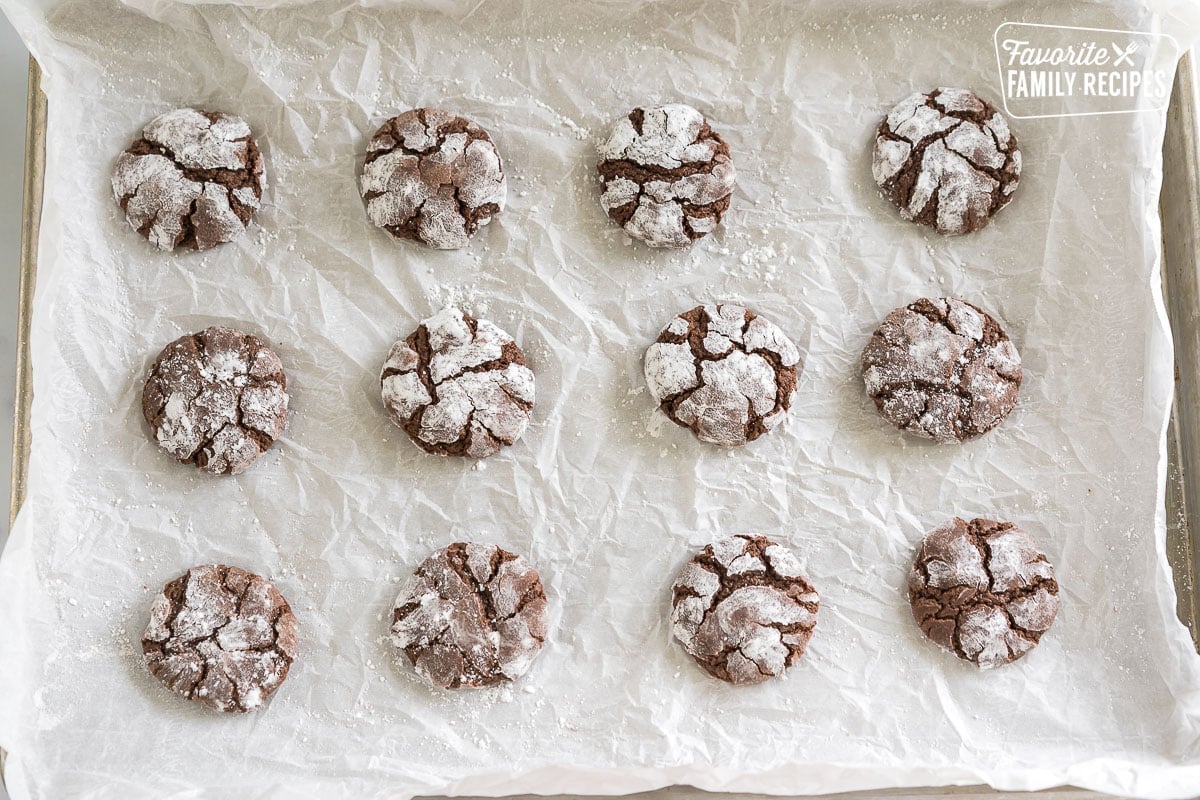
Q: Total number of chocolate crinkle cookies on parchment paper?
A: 12